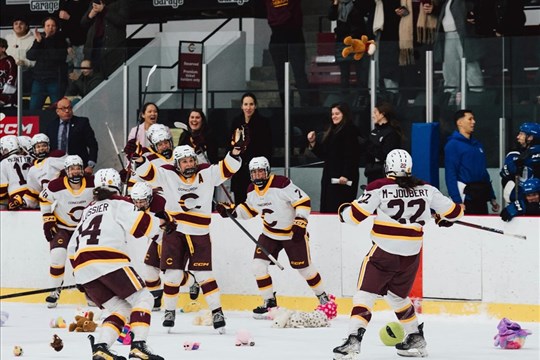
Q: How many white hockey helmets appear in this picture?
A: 11